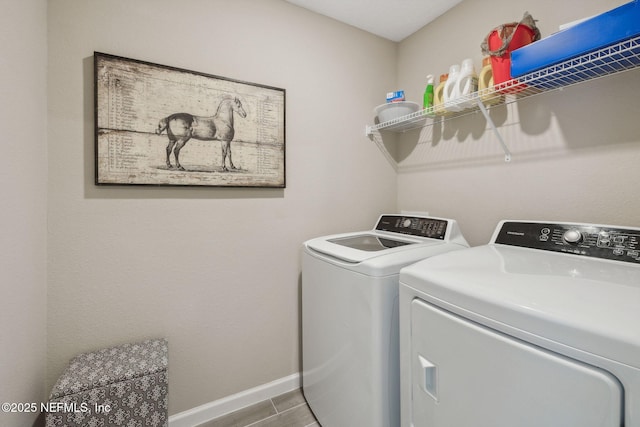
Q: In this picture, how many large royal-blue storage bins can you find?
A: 1